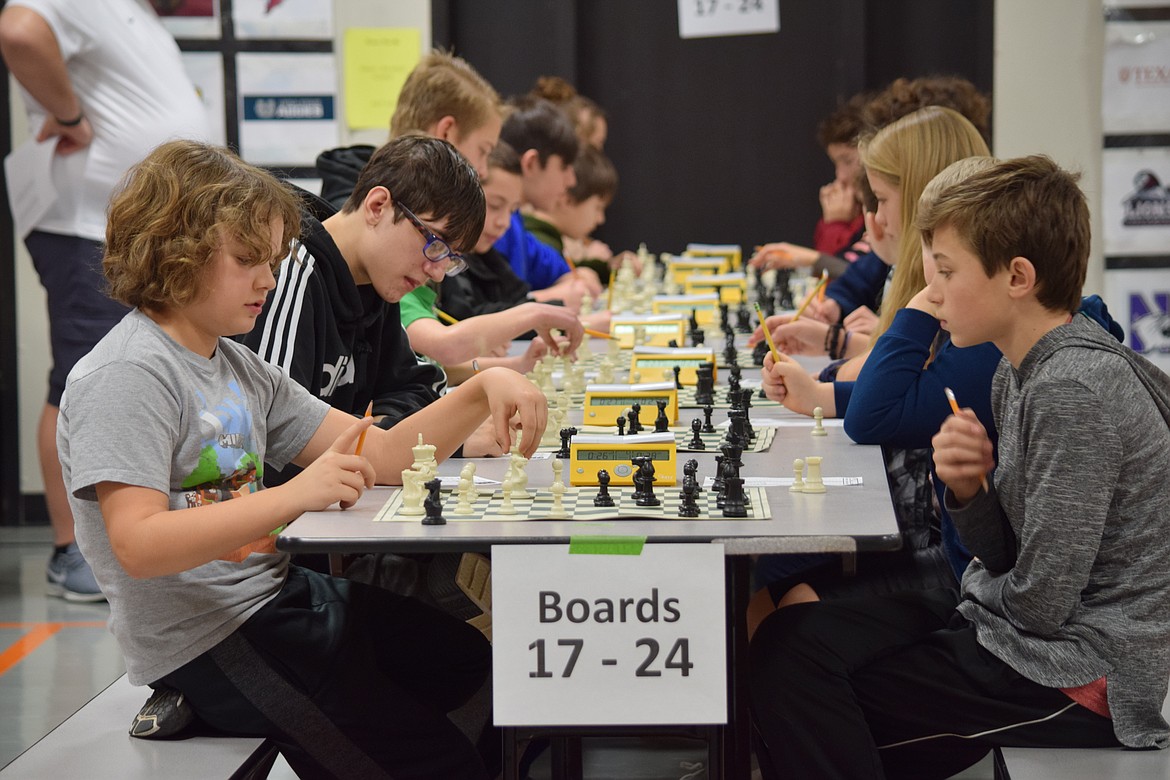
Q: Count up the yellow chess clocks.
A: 8